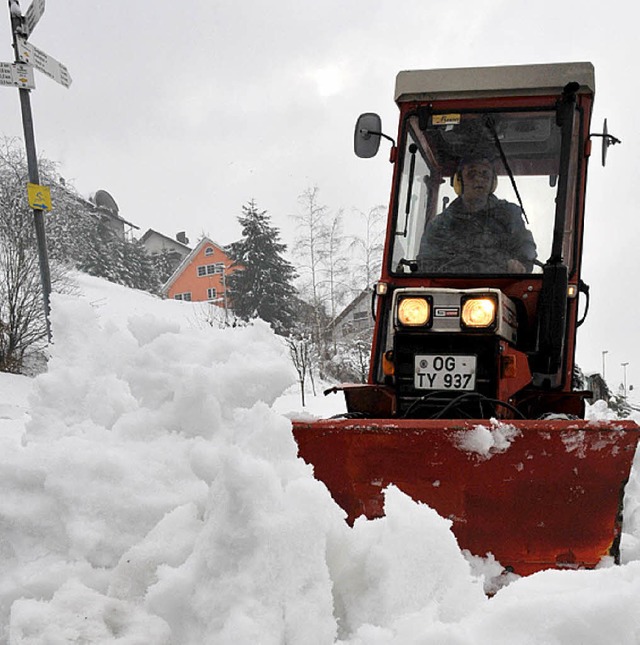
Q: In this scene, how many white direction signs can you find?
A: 3